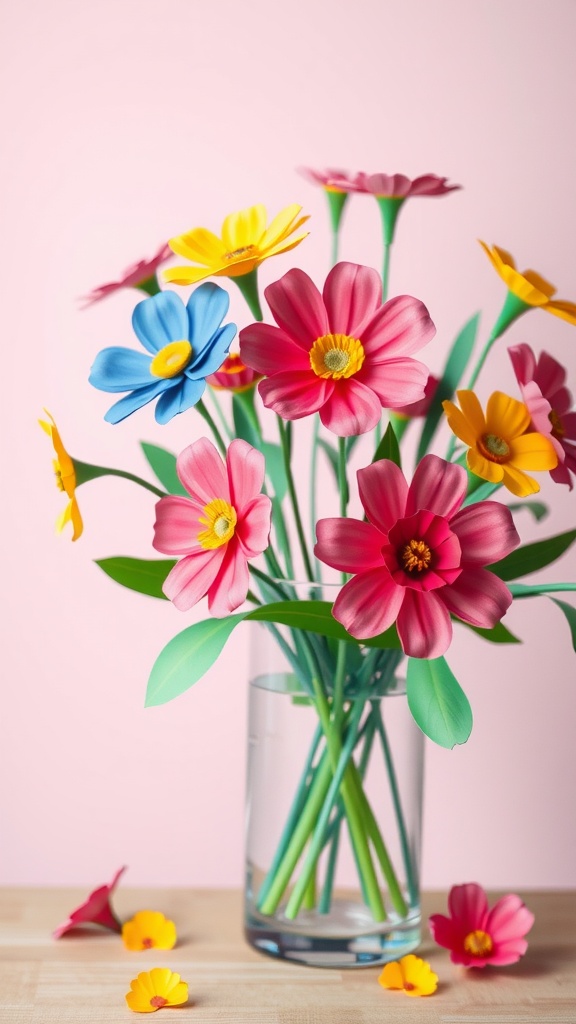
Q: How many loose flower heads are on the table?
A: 5